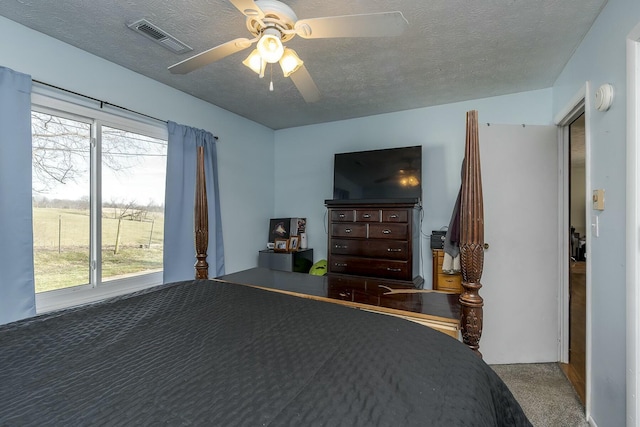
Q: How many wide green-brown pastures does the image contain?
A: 1